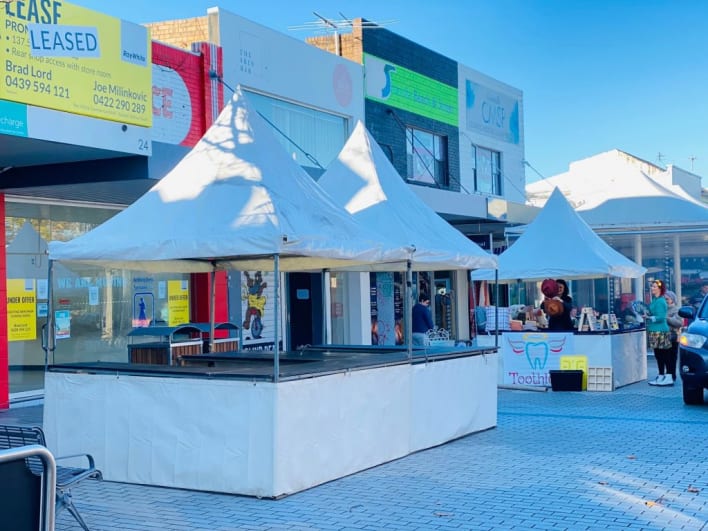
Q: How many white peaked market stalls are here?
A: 3